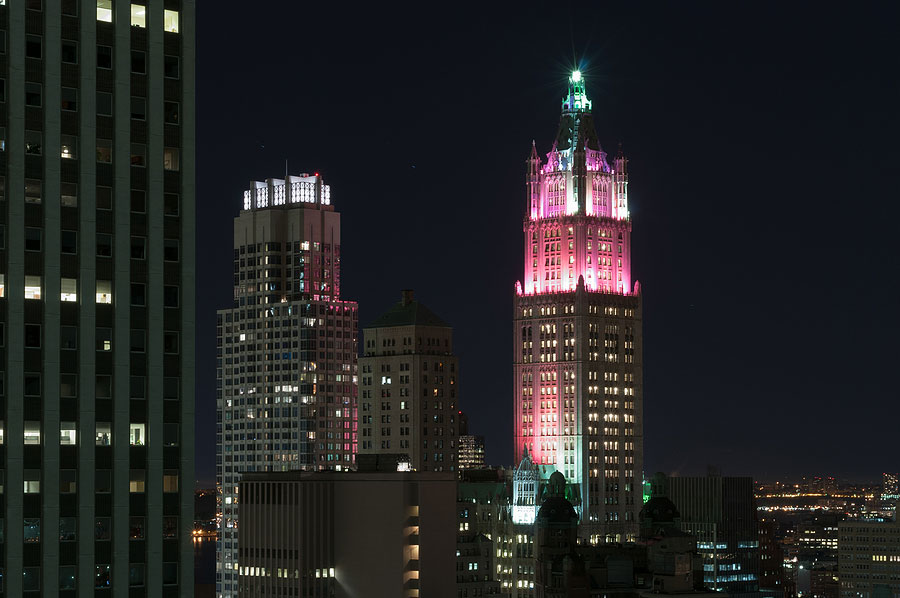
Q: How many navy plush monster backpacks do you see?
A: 0